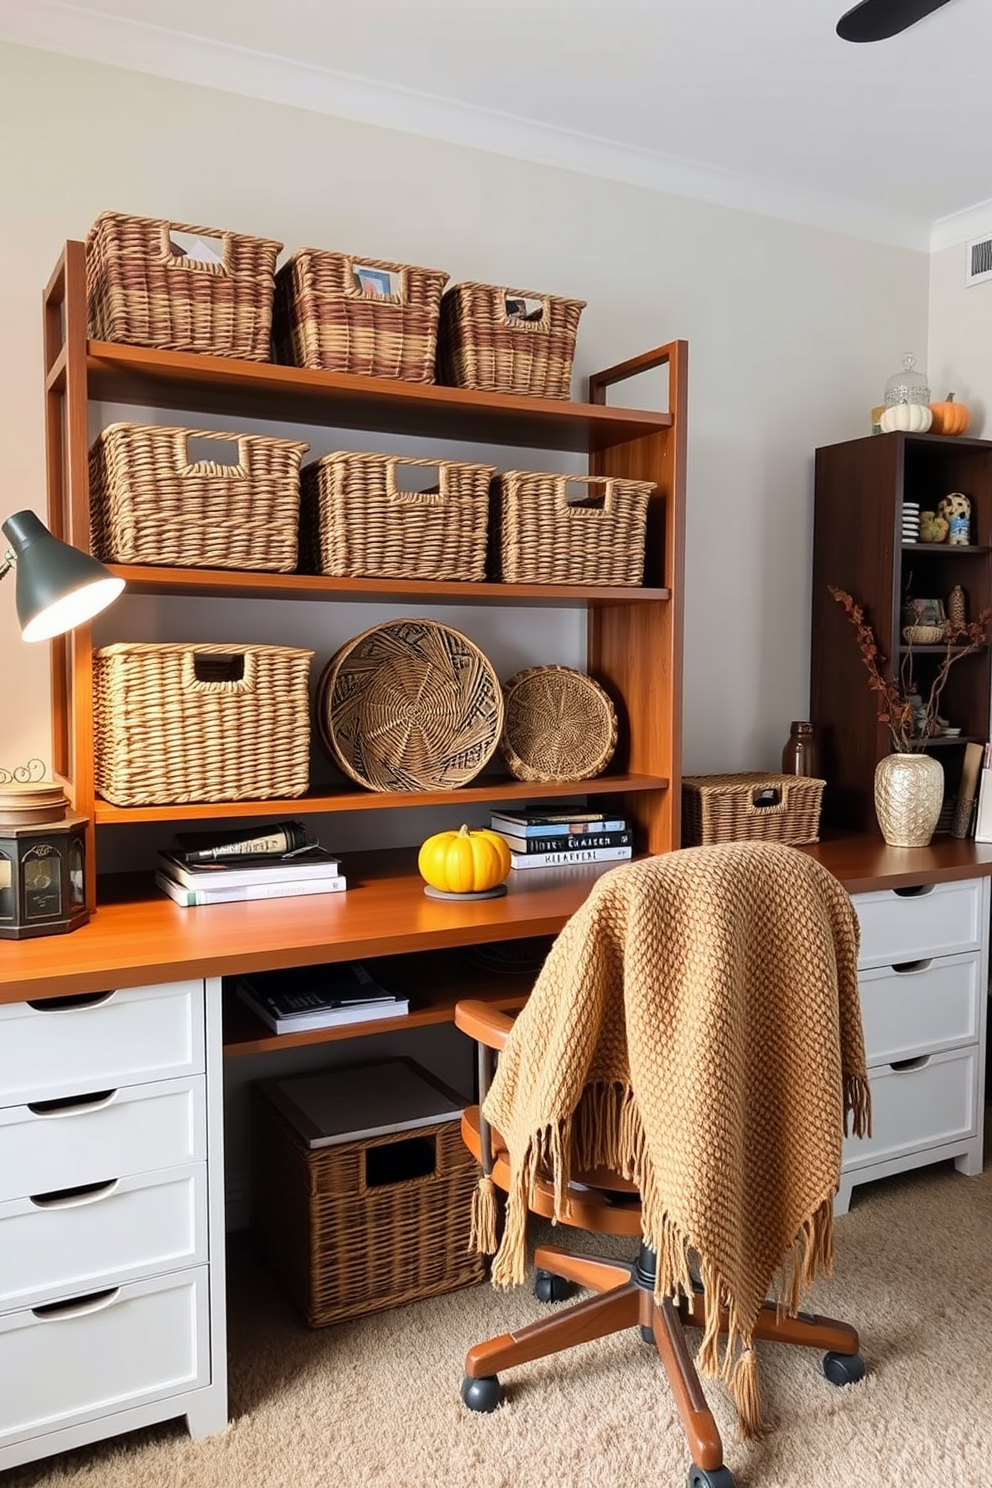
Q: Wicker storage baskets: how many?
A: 9